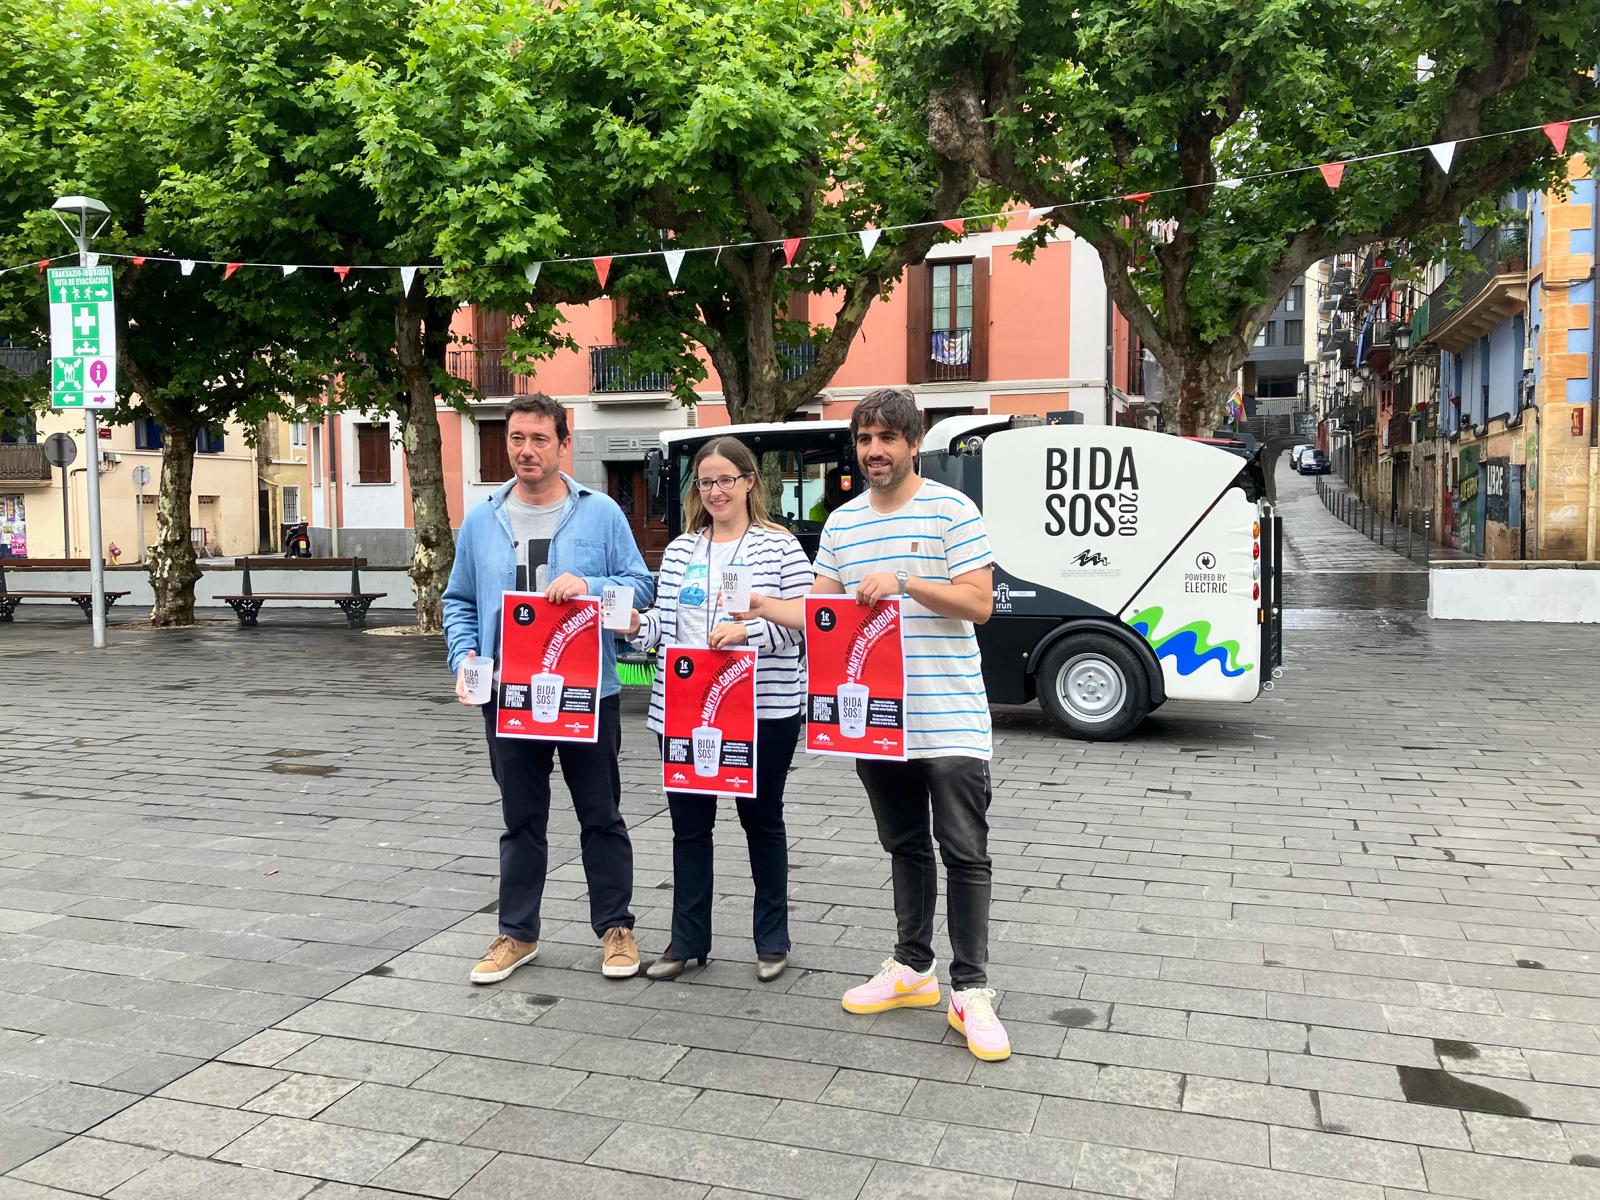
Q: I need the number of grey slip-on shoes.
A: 2